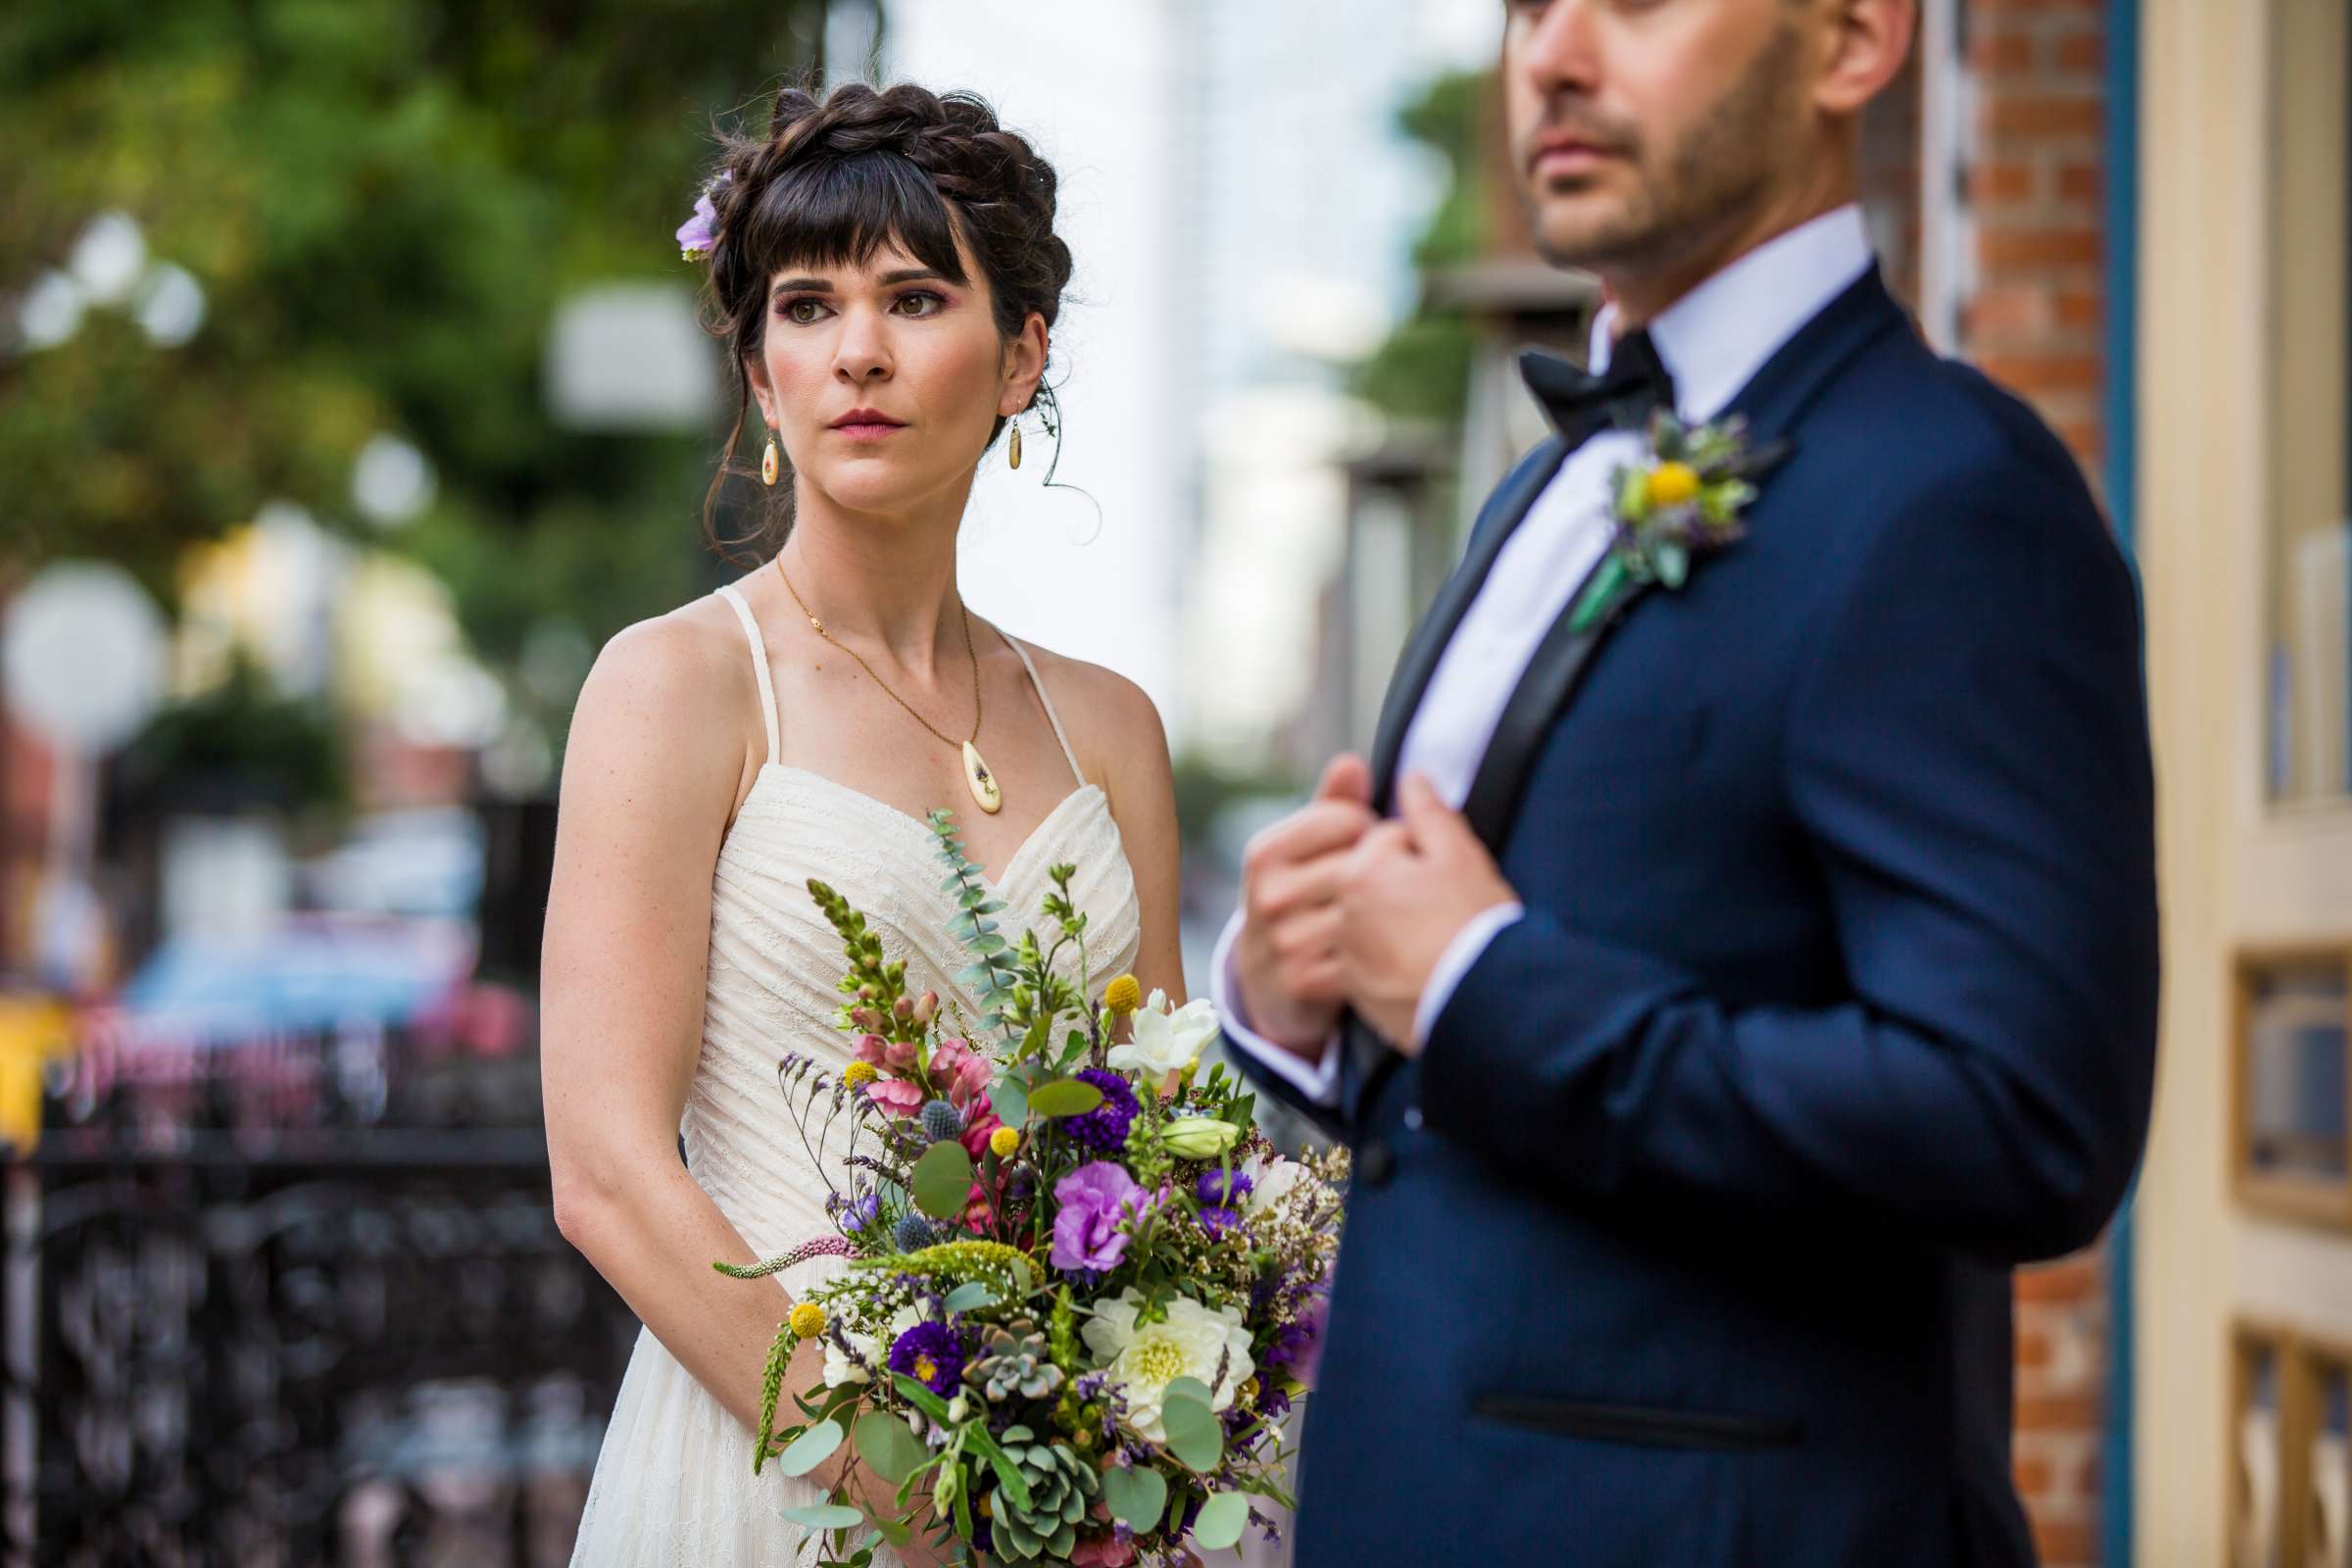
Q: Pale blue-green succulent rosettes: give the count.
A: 2